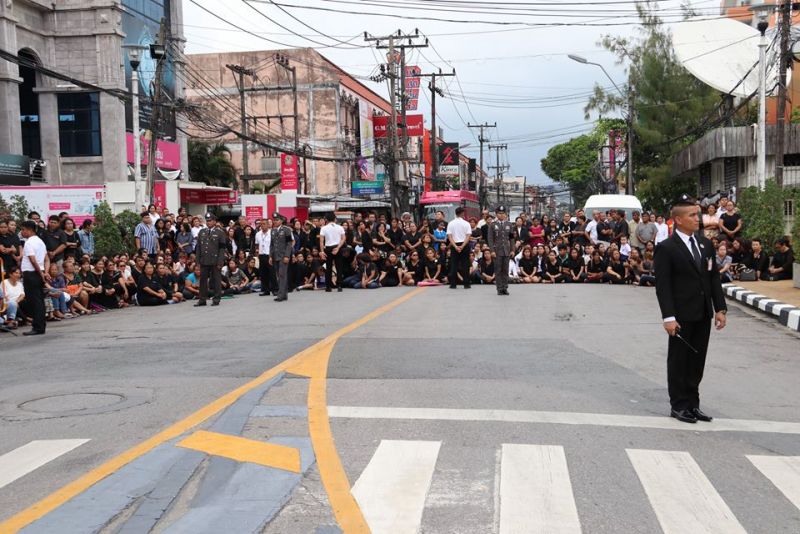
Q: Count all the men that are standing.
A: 8